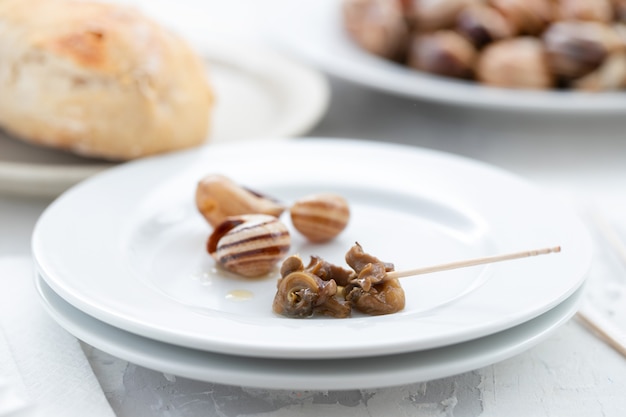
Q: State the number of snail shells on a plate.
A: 3